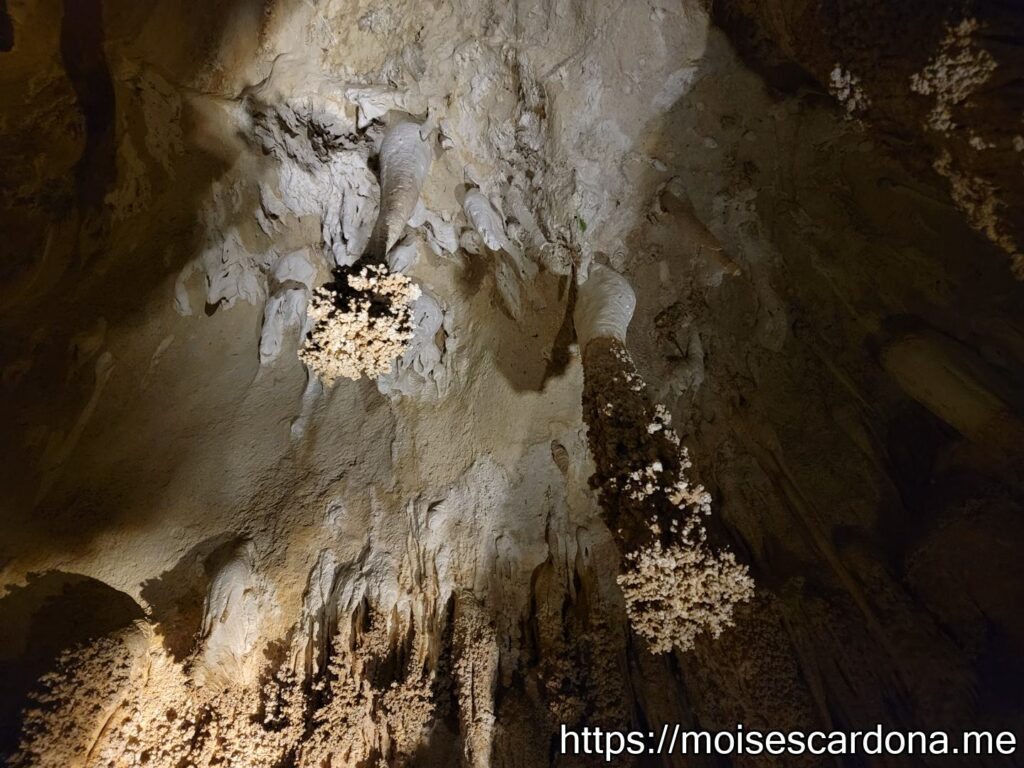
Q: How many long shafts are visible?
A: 2